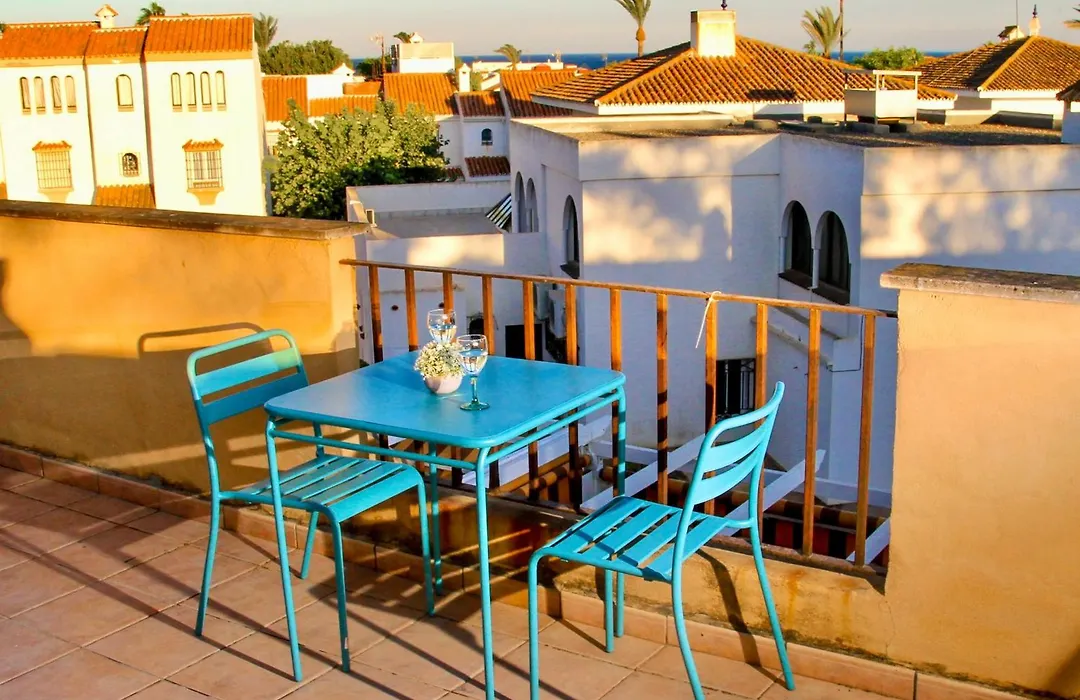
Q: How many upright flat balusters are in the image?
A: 12